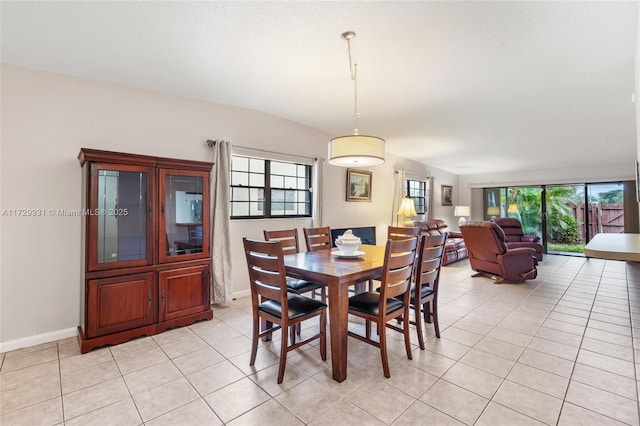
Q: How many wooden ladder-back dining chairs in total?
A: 6